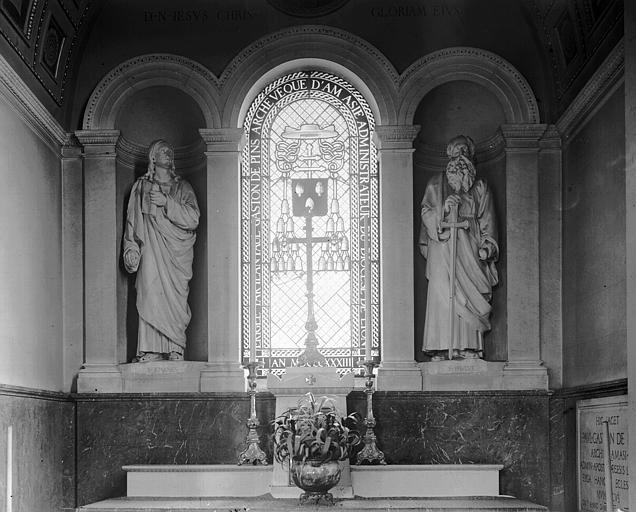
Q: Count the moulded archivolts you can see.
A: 3